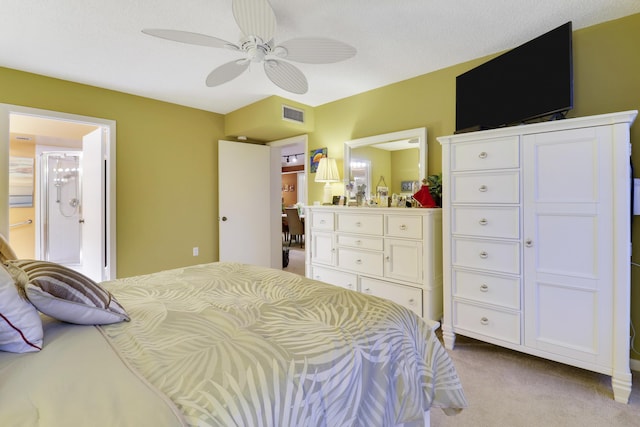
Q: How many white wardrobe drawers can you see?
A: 6